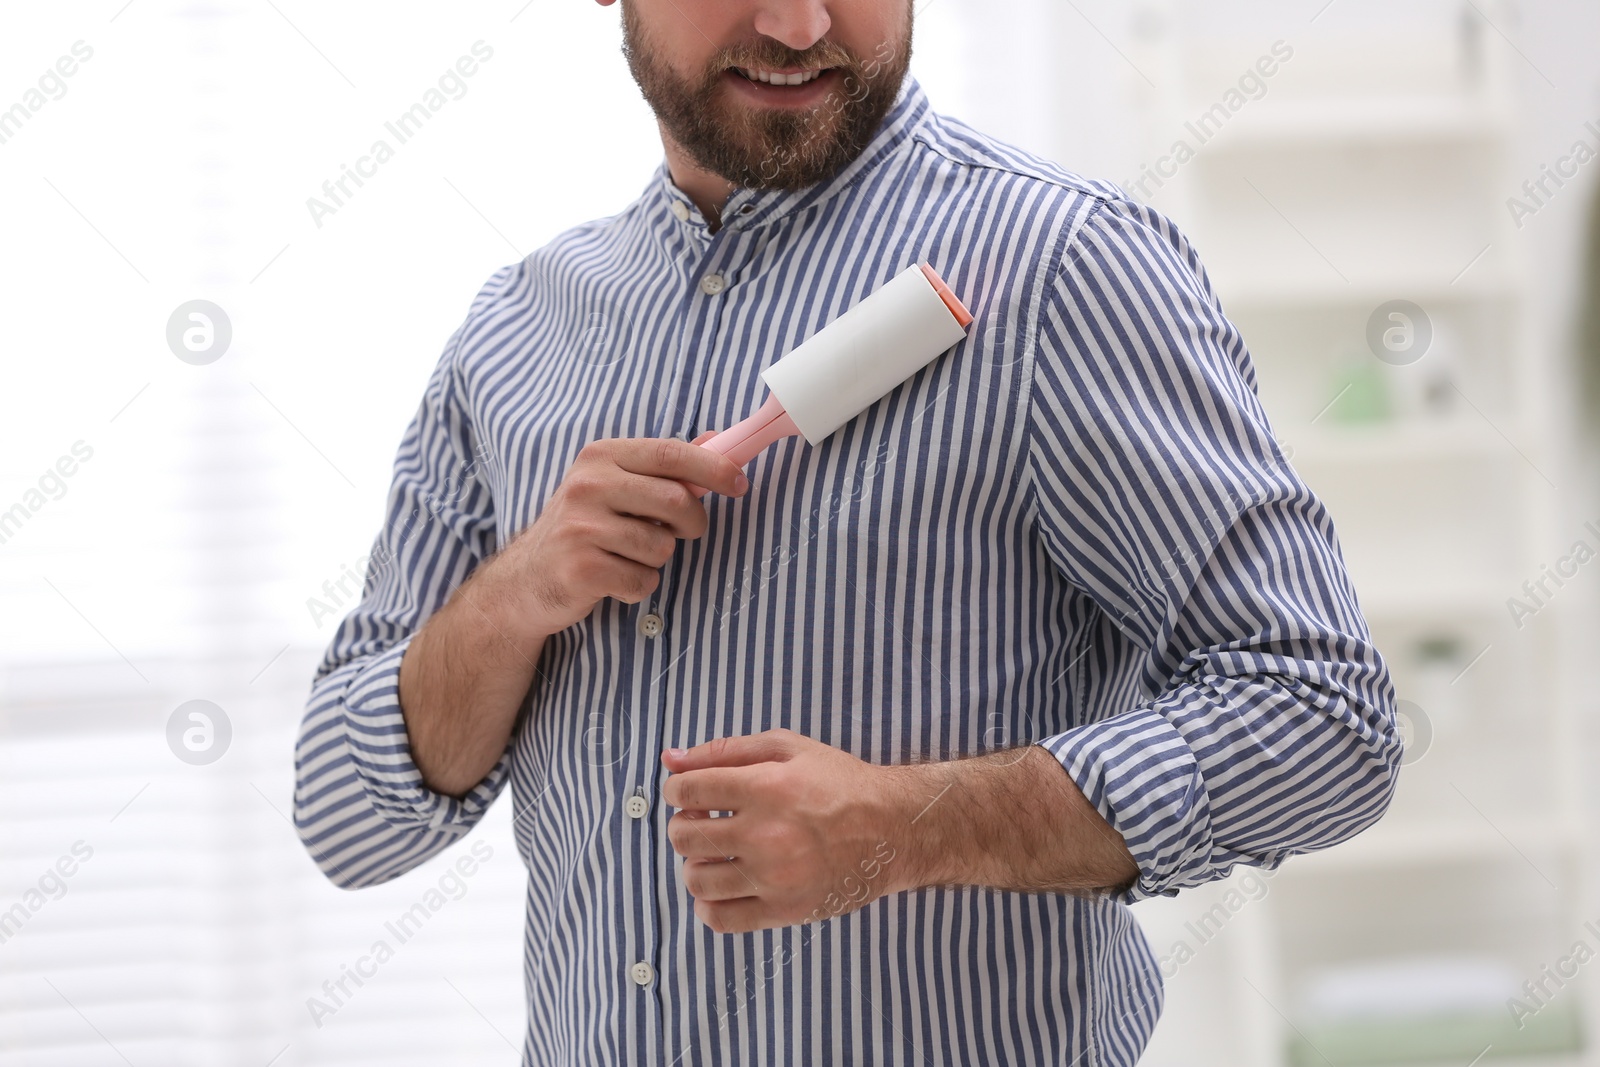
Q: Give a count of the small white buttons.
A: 5